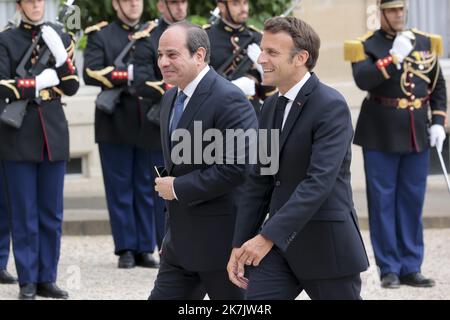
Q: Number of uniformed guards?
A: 5